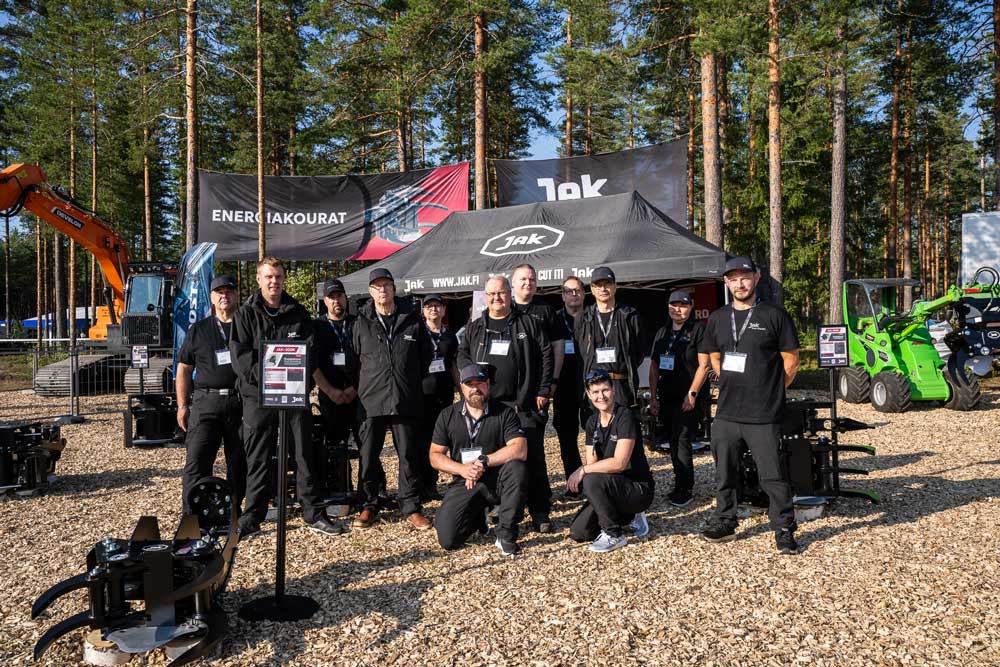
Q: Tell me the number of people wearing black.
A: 13